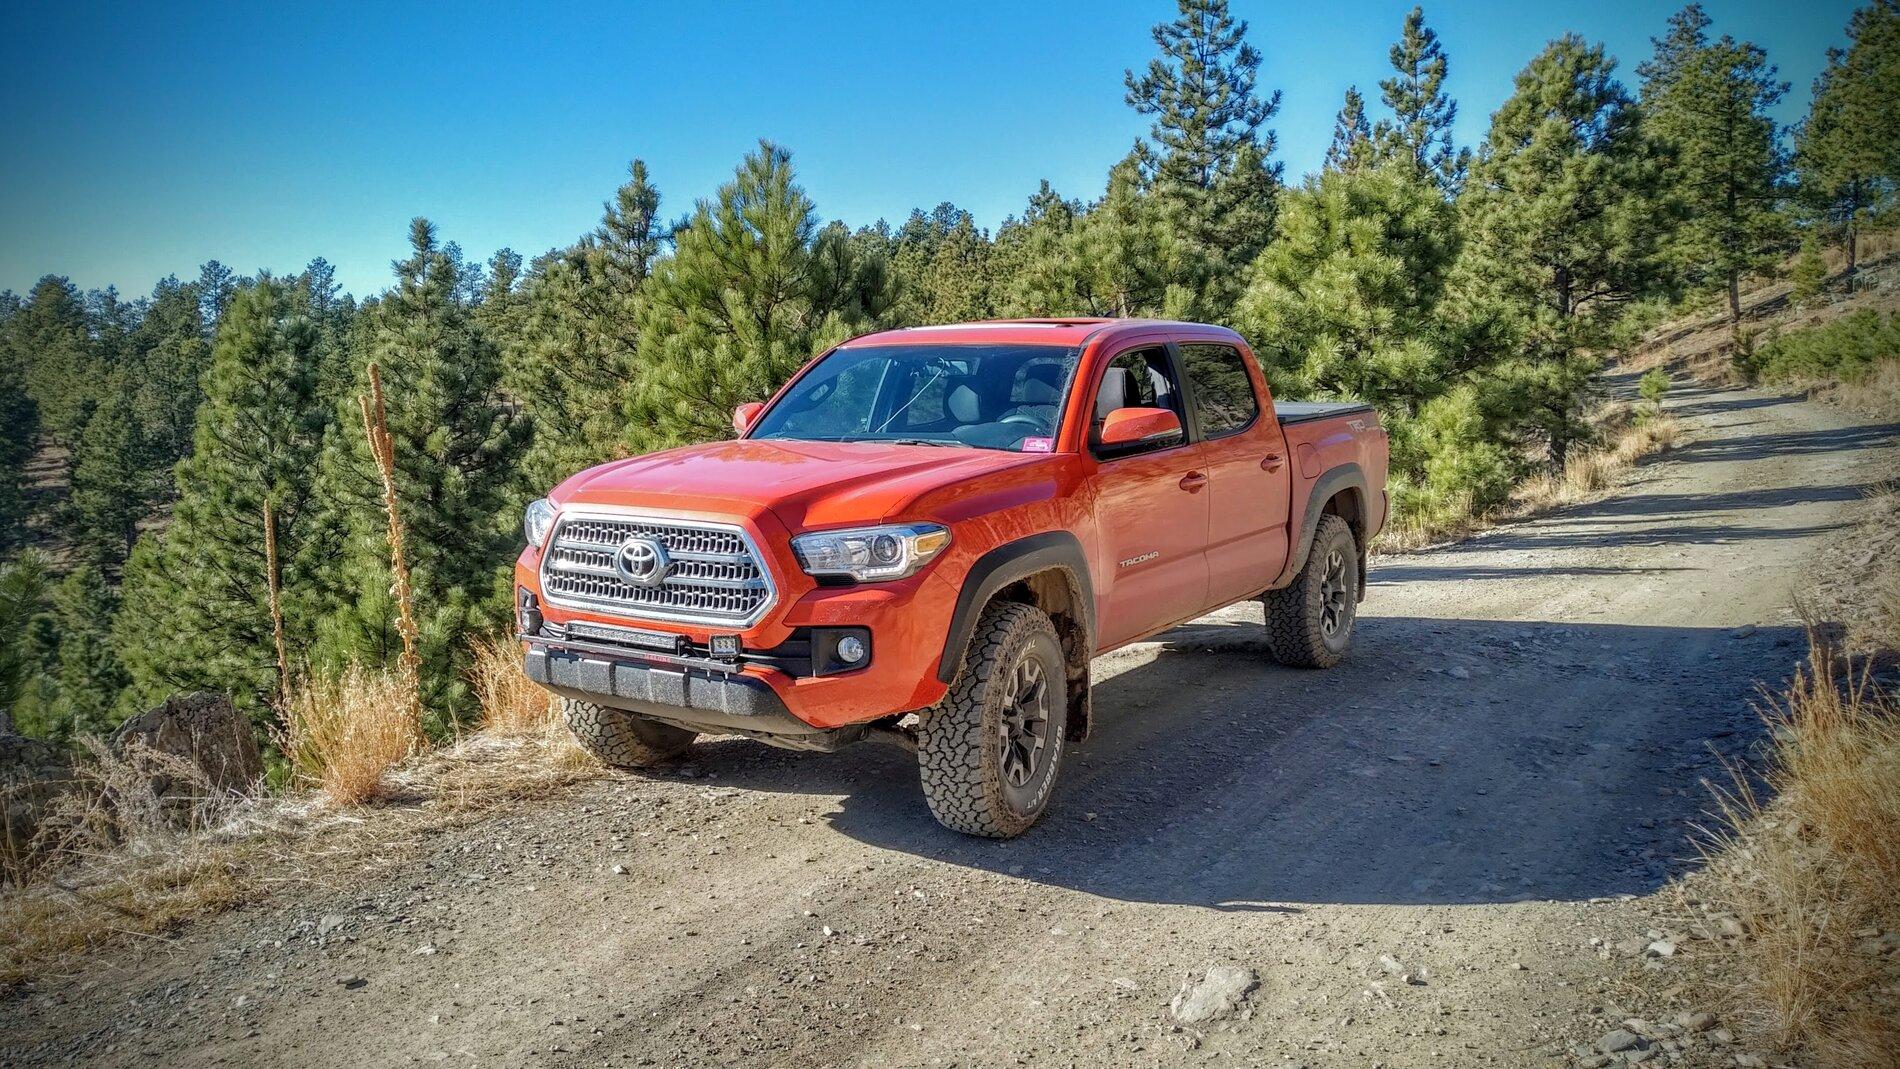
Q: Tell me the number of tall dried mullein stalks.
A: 2